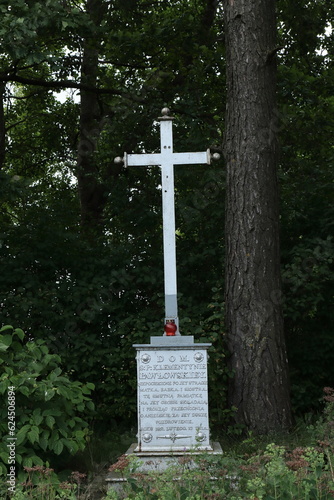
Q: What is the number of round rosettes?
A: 4